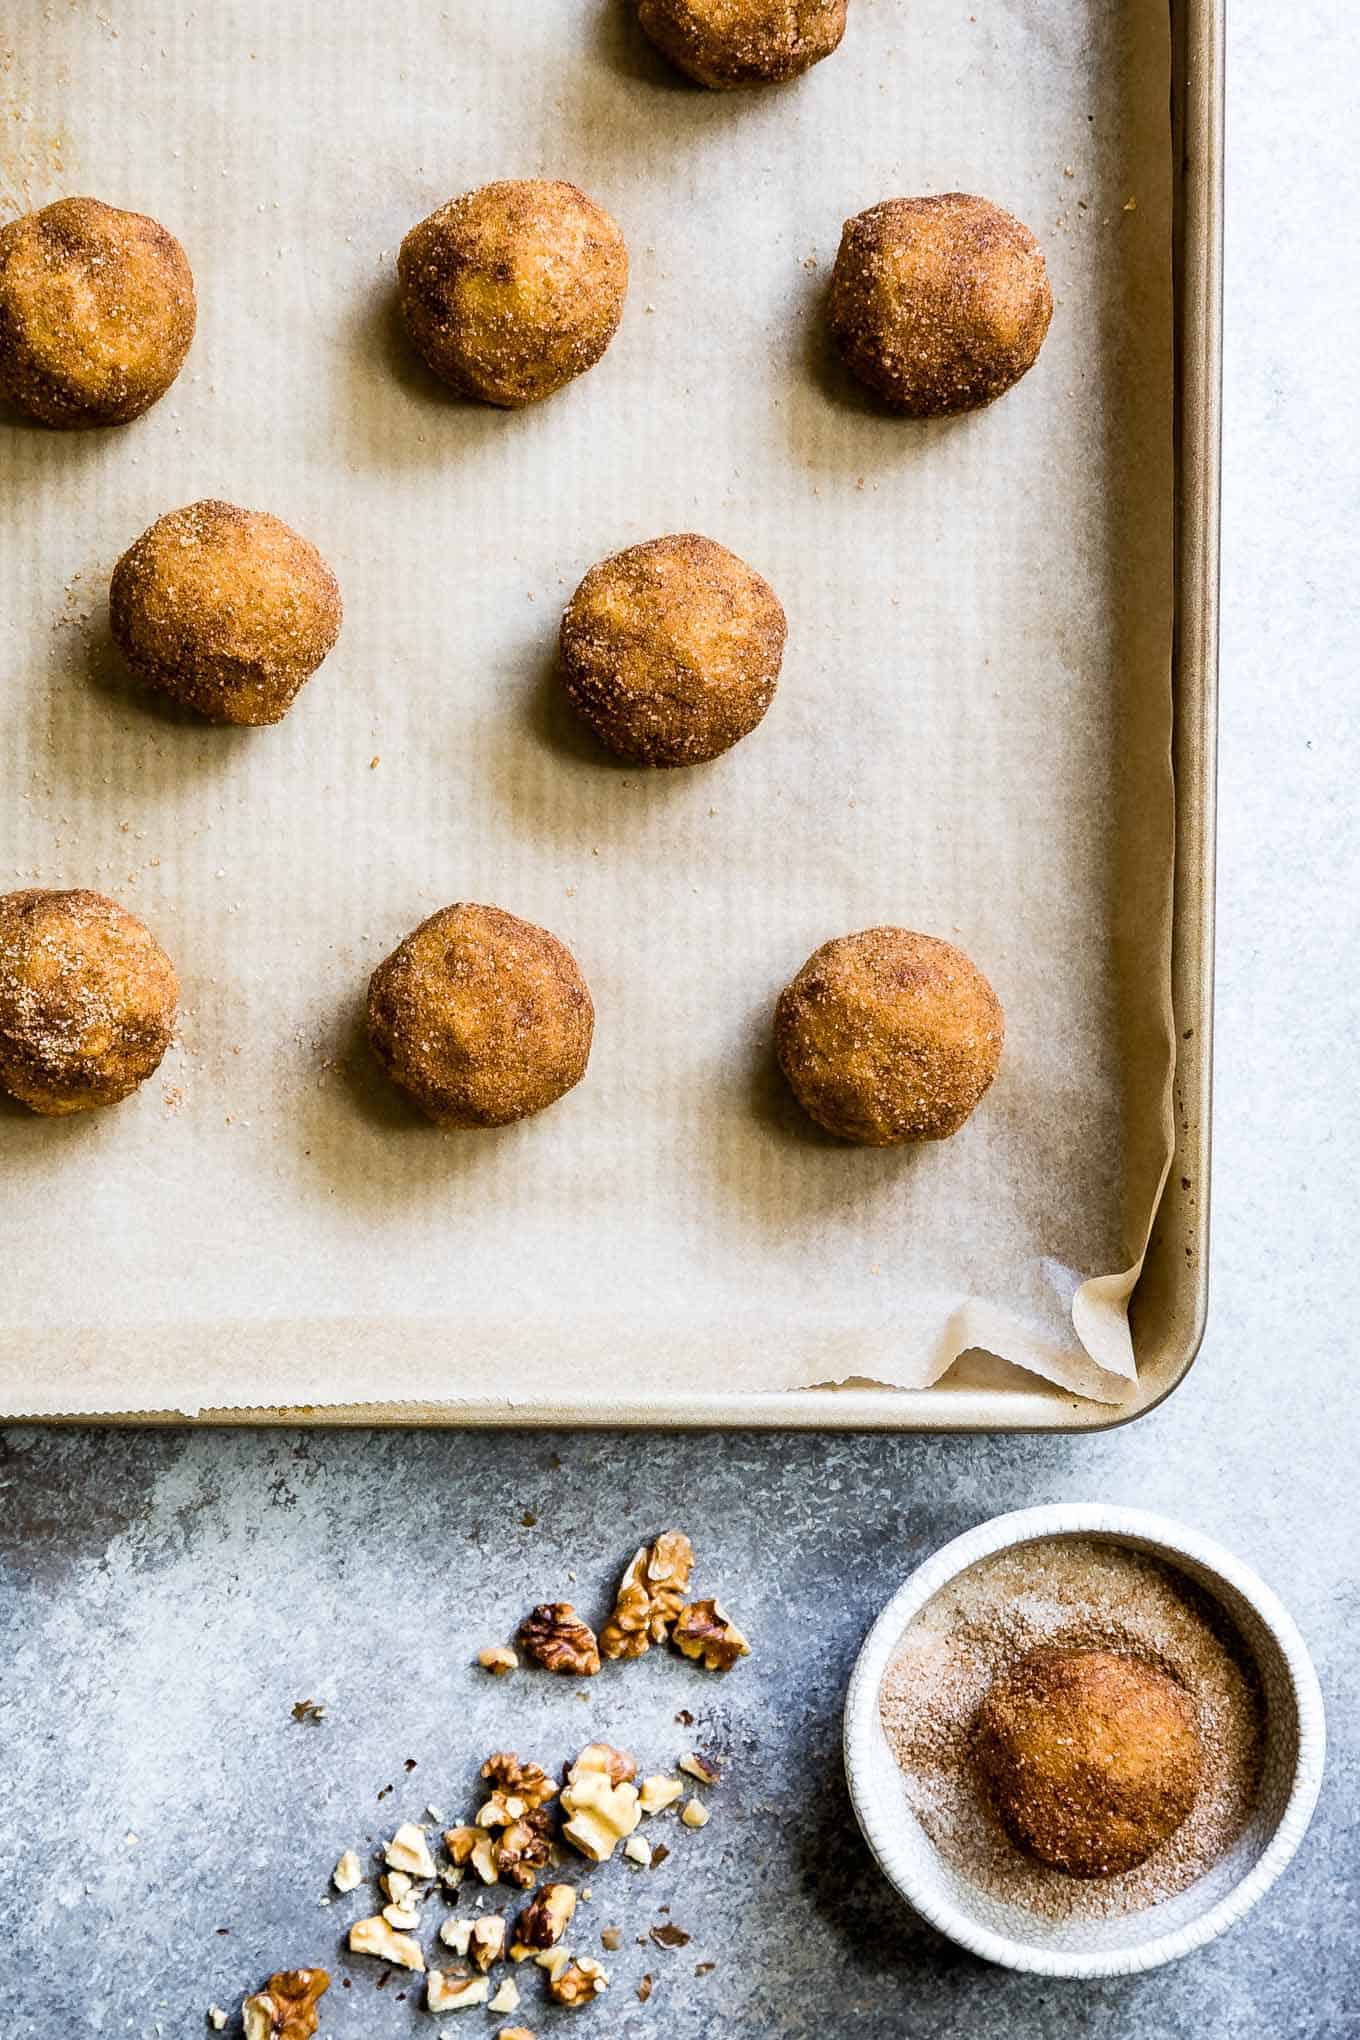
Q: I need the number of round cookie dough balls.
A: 10